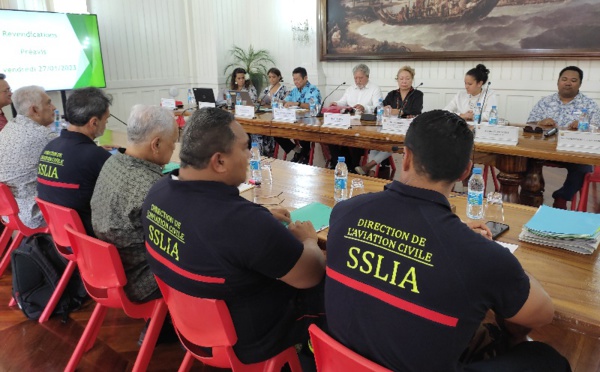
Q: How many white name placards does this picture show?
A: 8